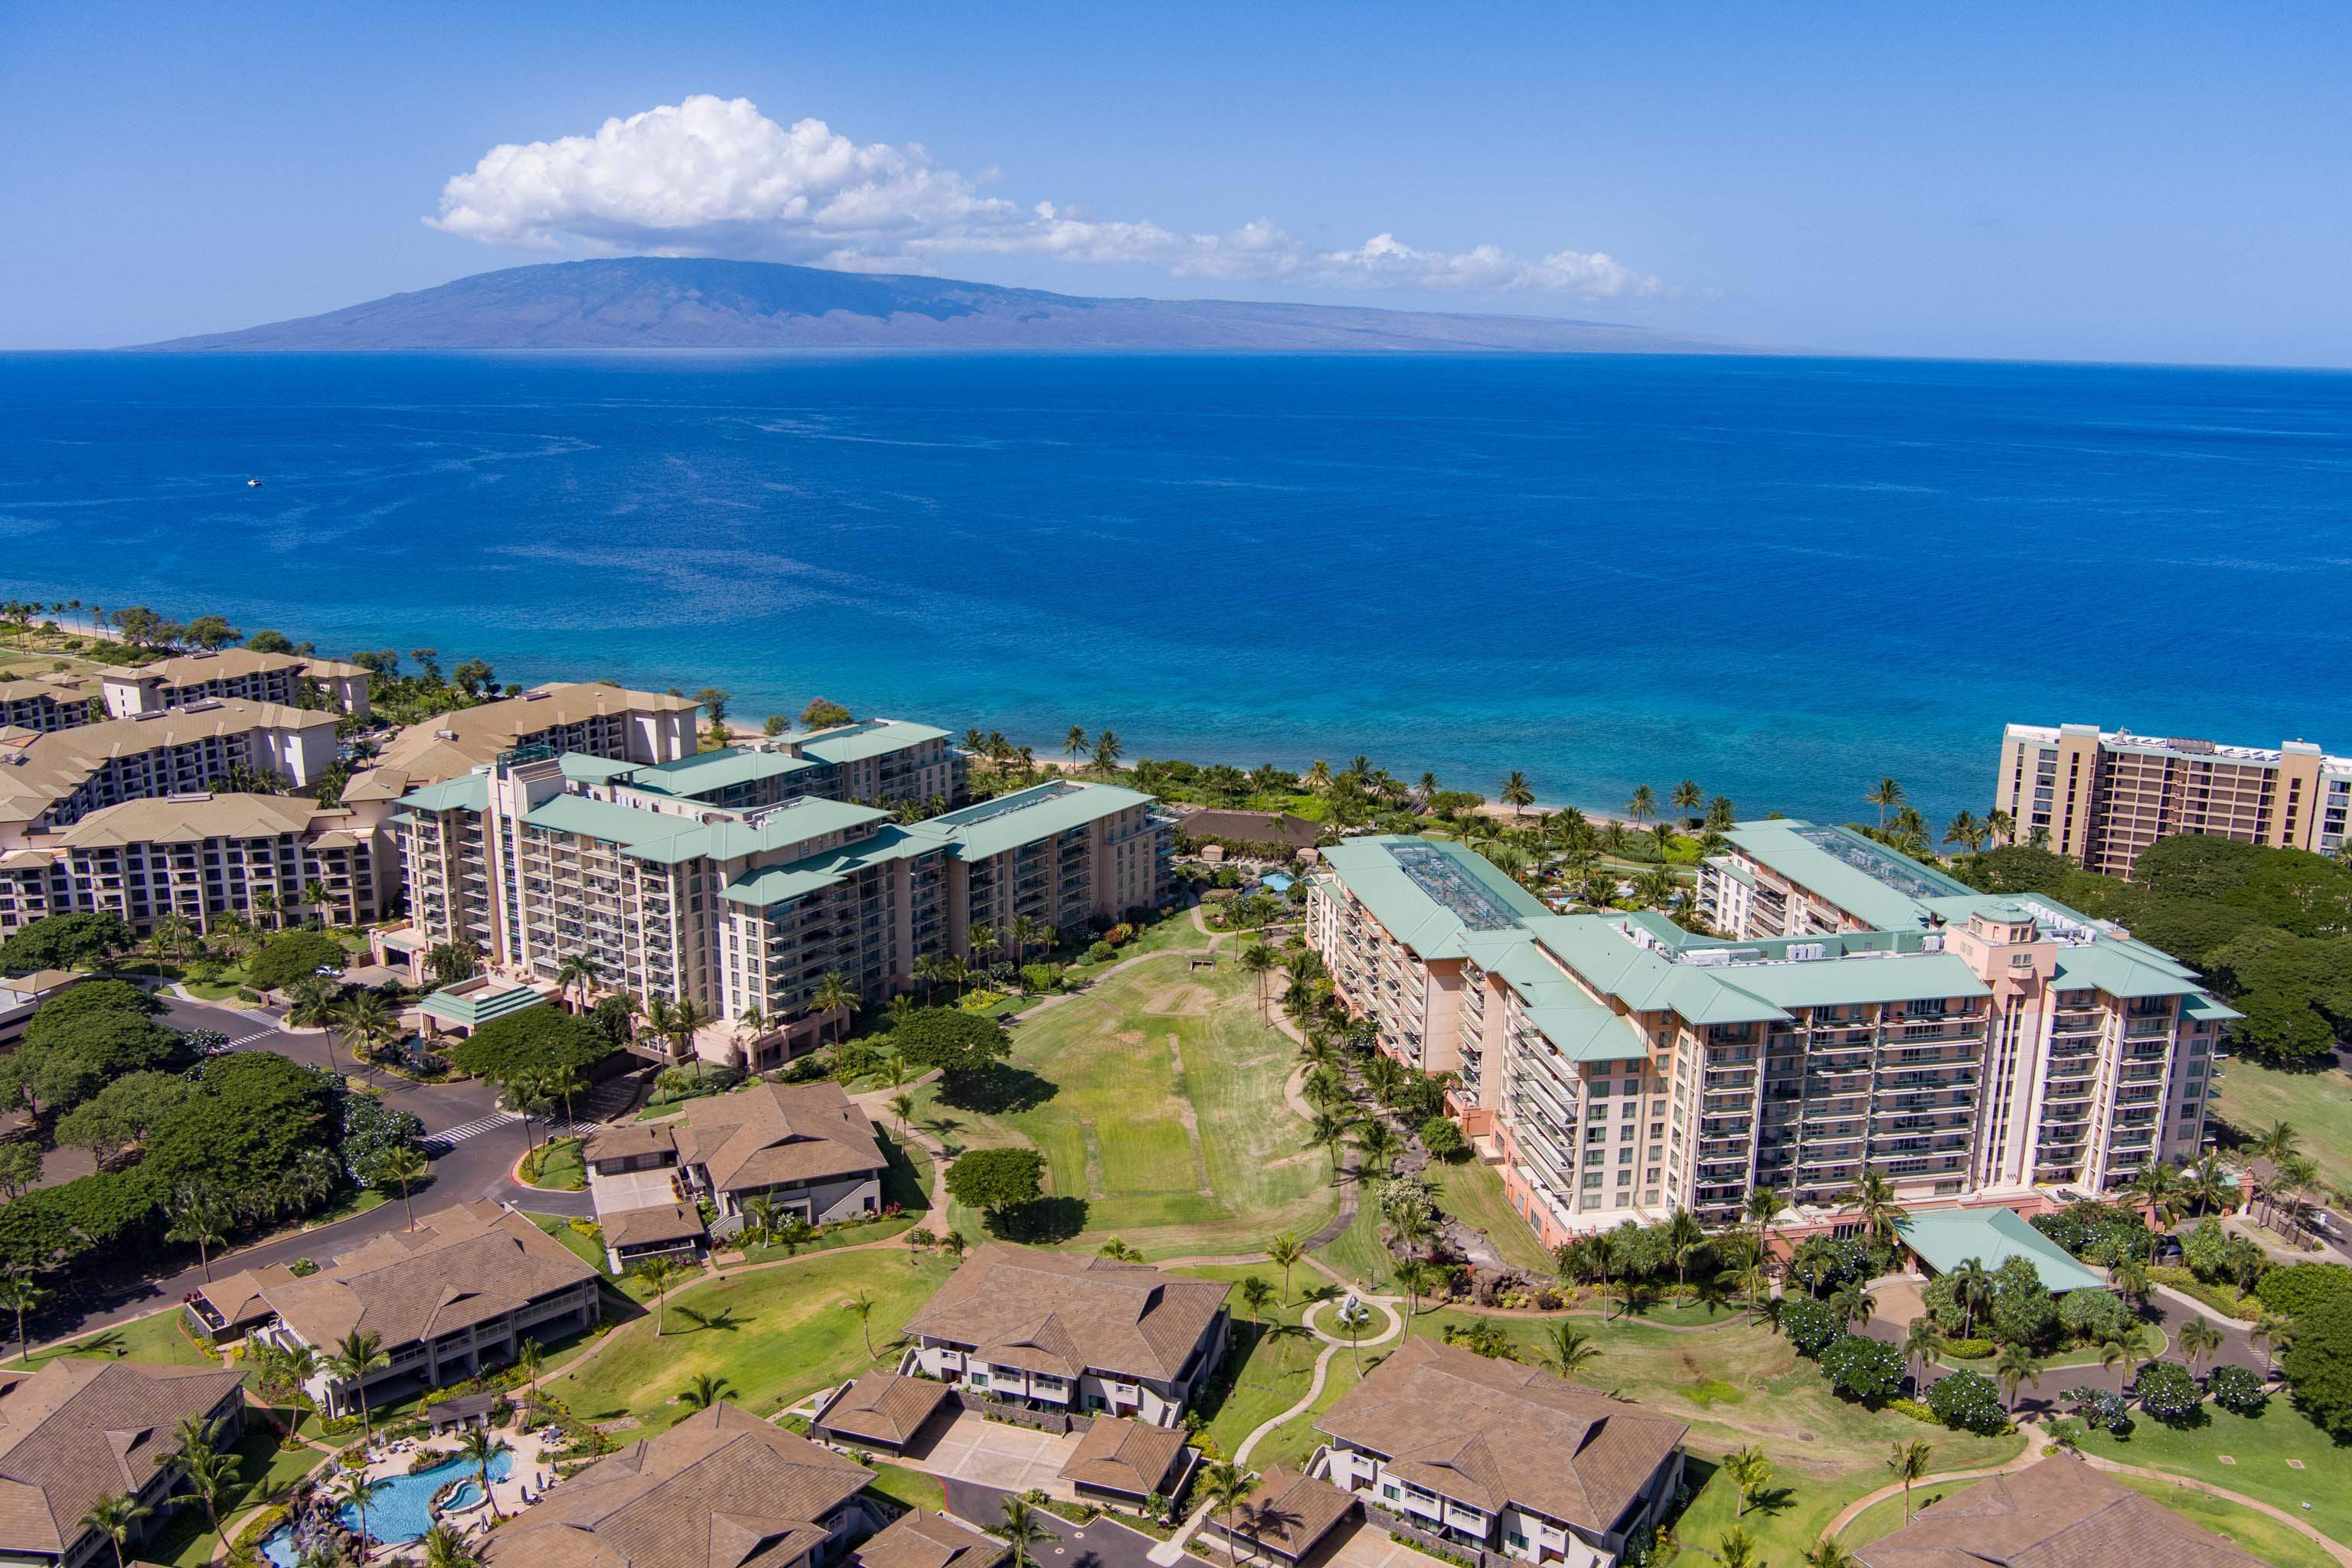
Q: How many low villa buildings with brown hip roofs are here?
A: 7